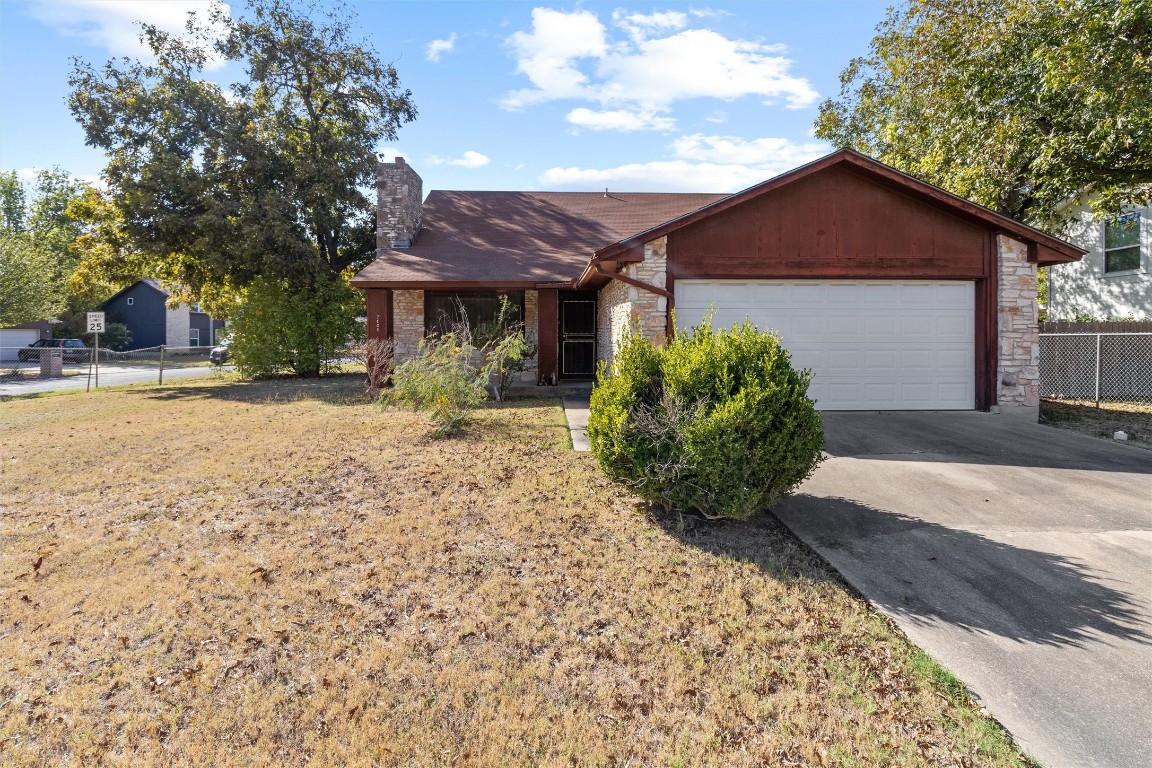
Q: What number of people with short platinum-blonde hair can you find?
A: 0